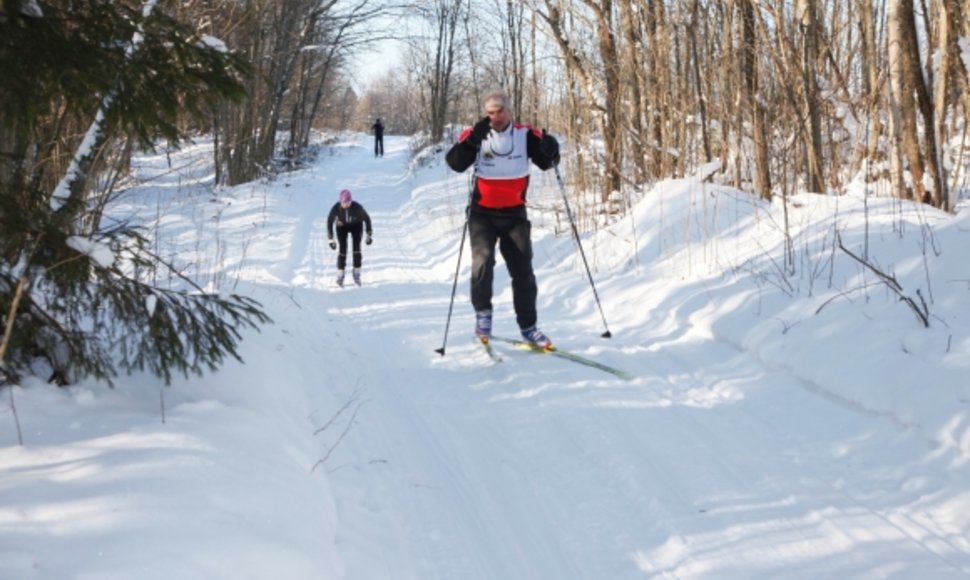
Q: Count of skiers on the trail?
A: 3